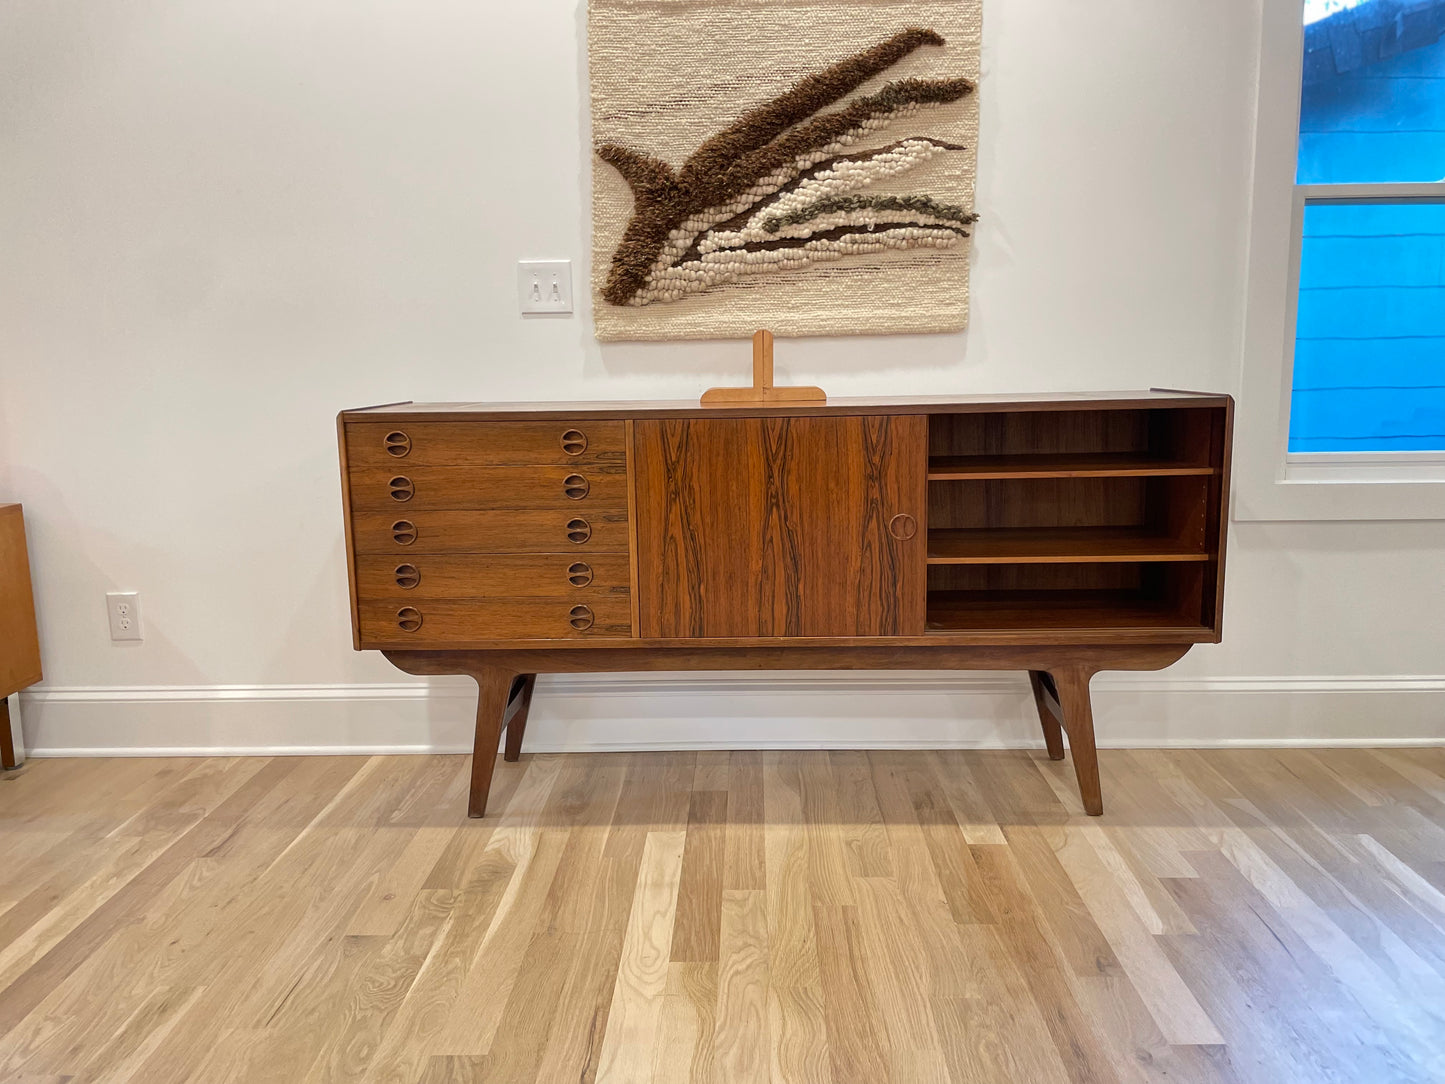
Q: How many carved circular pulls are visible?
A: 11